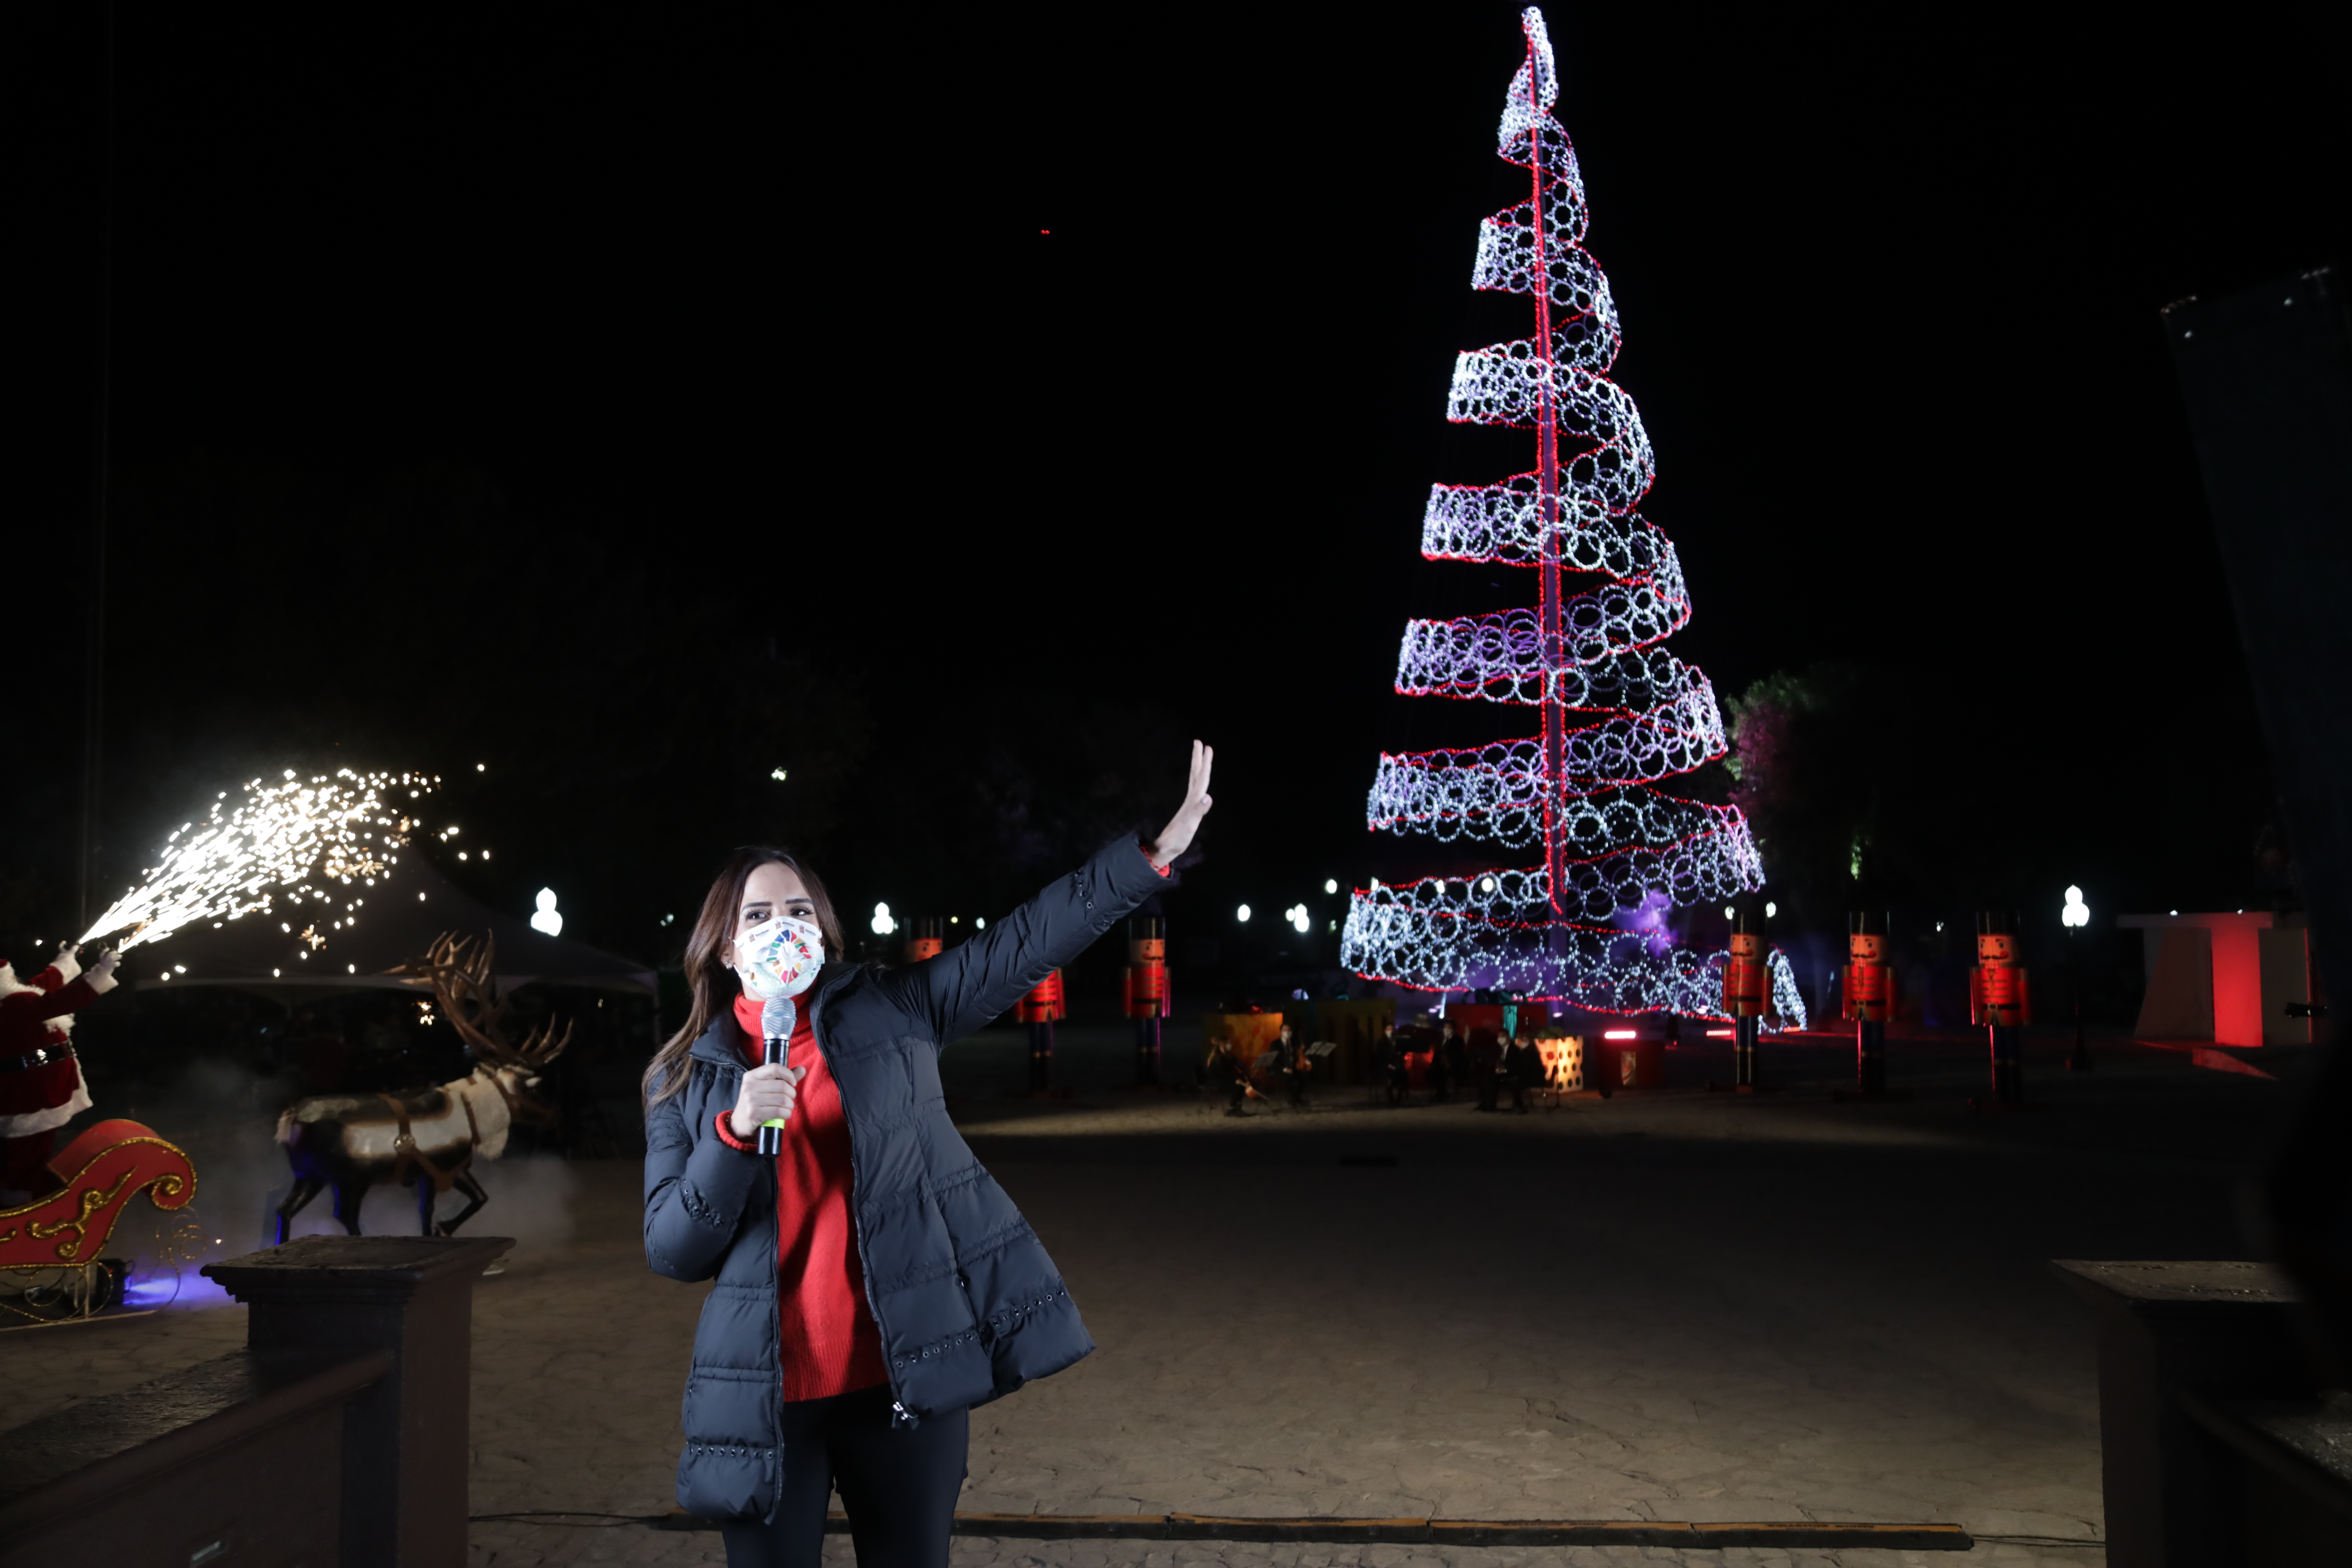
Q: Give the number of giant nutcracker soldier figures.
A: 6